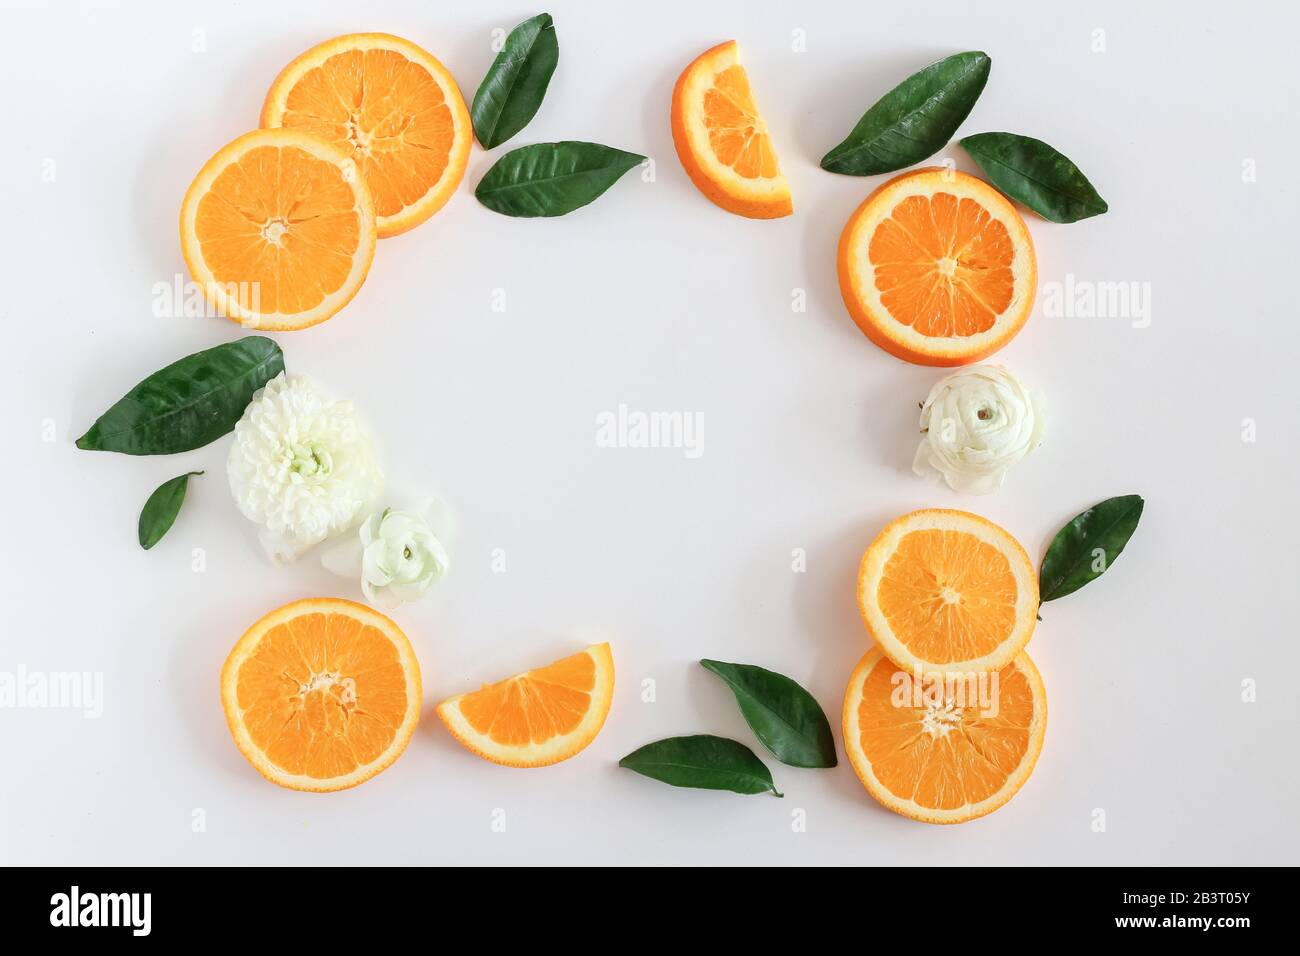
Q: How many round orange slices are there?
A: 6